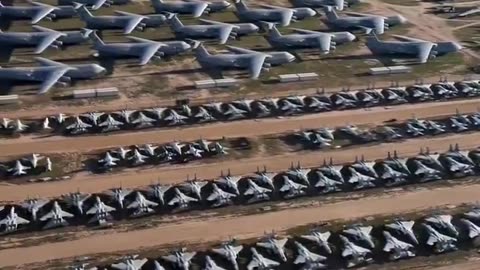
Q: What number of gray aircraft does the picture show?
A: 14